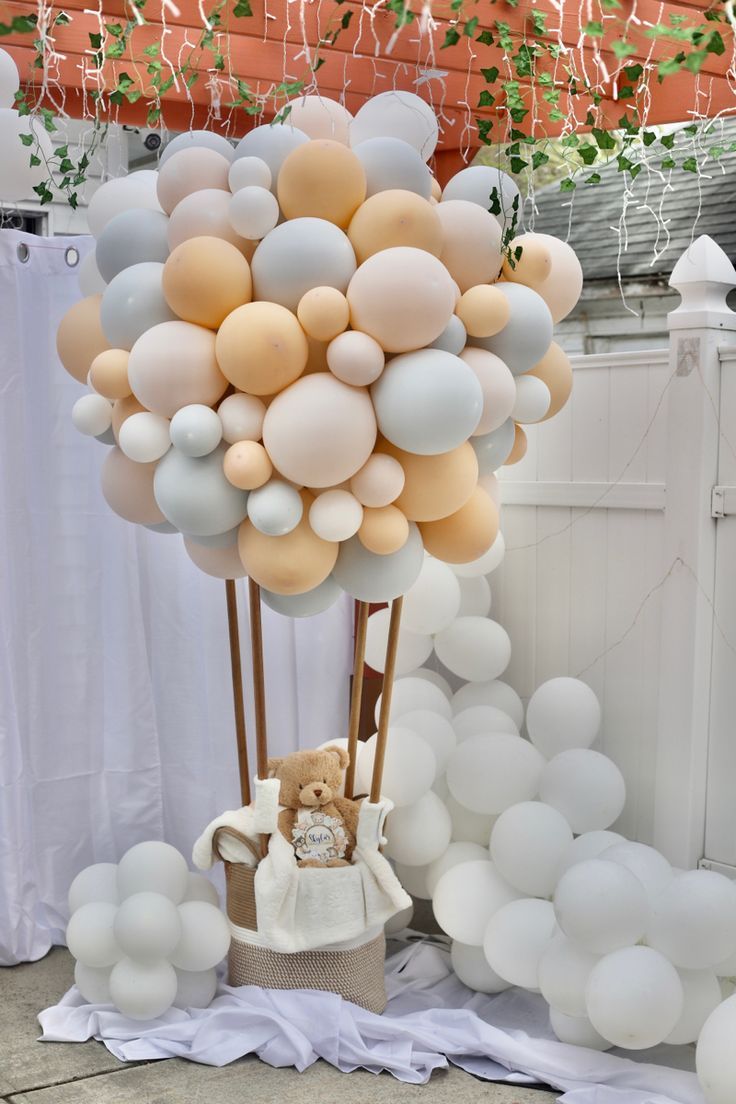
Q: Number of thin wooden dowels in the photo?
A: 4